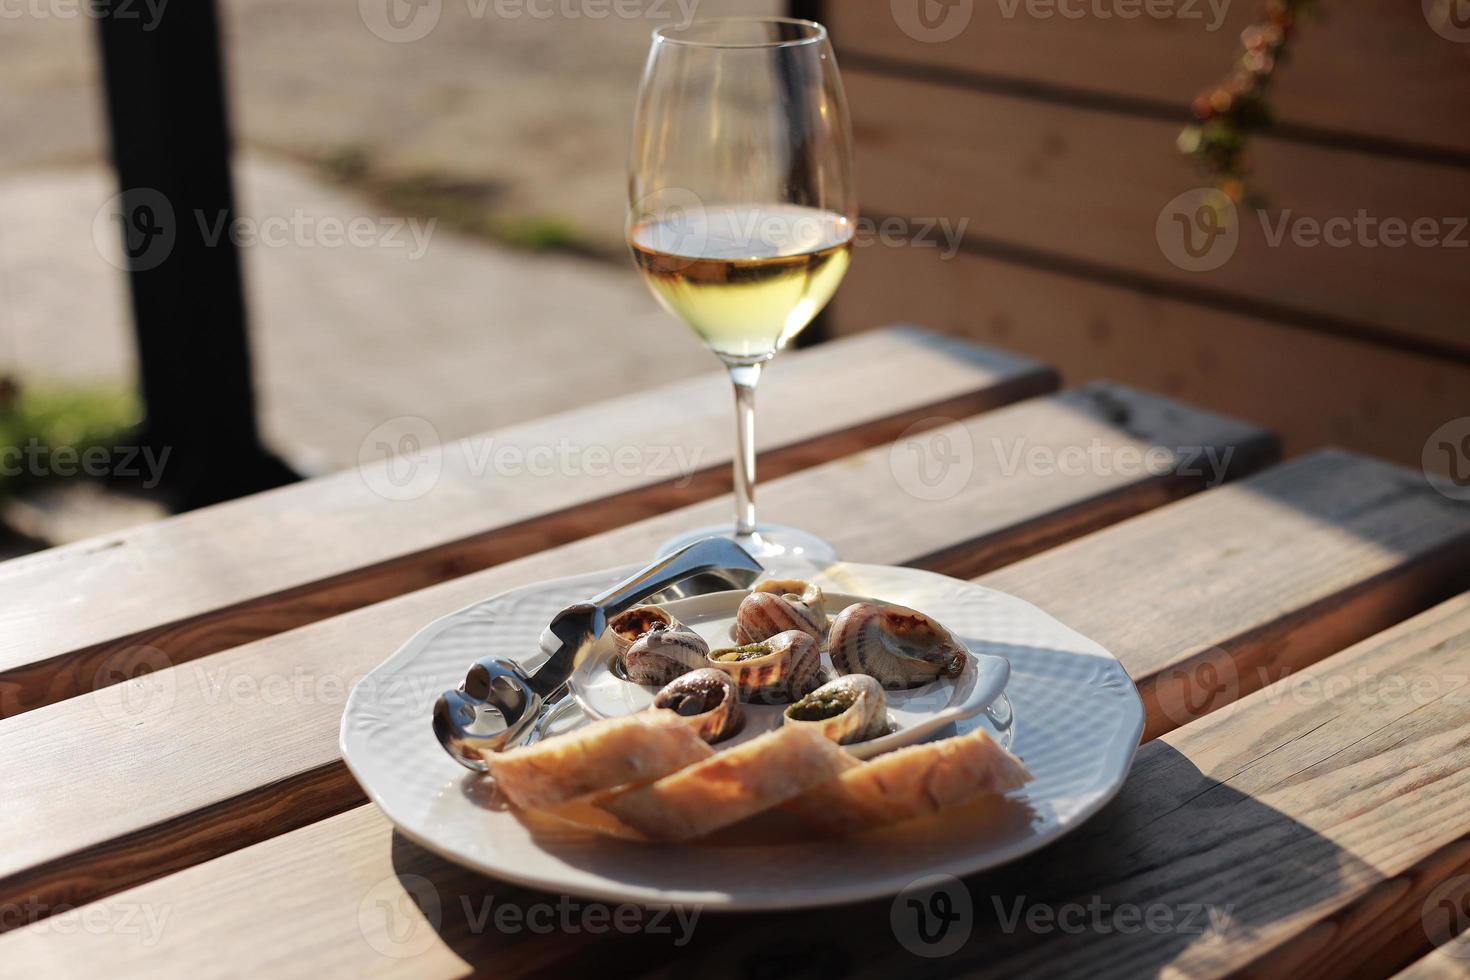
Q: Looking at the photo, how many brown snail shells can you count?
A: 6